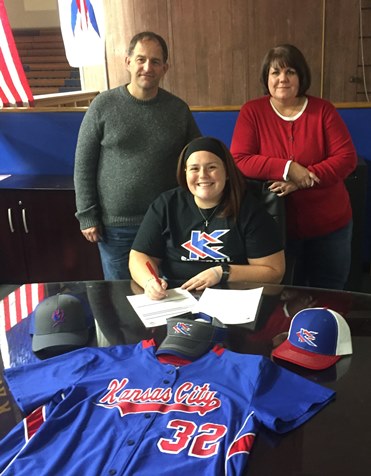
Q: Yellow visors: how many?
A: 0